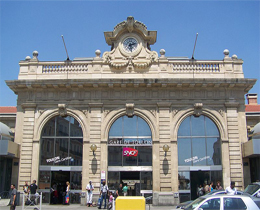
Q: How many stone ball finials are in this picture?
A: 6